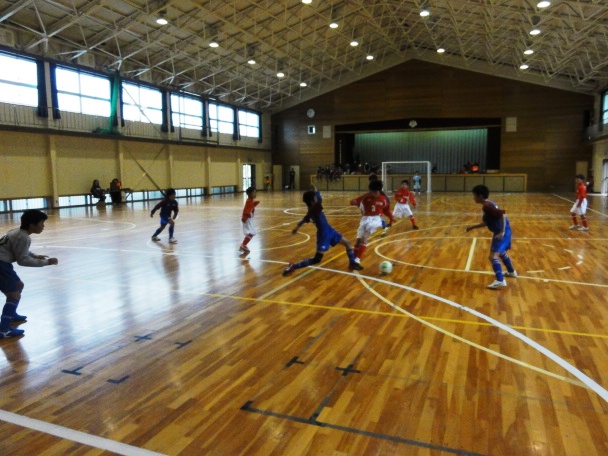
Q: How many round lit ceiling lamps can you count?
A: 15